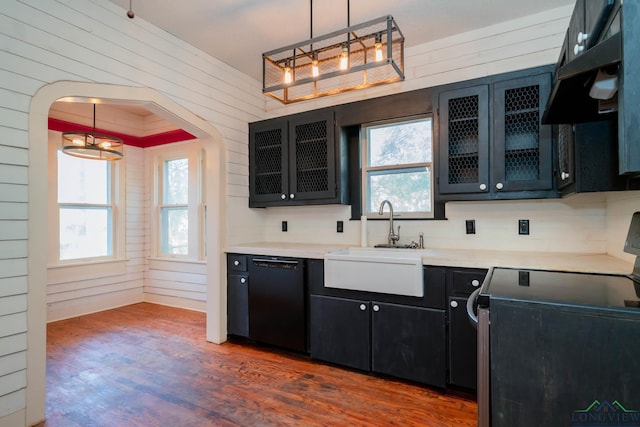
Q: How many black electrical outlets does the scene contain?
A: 4